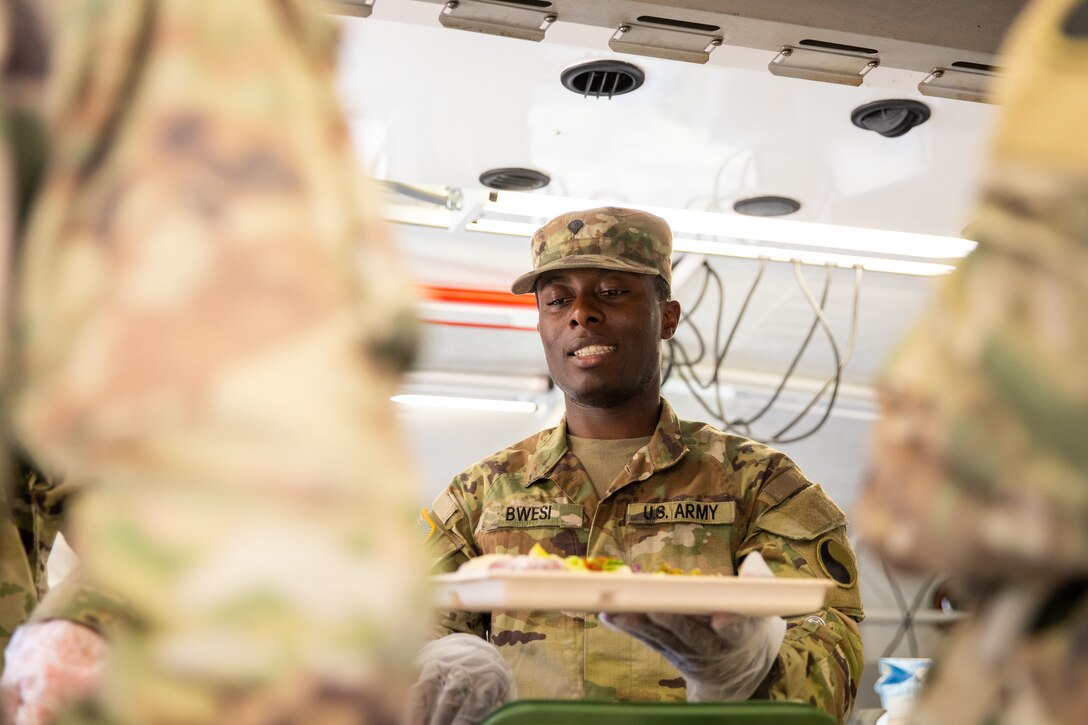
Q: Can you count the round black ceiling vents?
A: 4